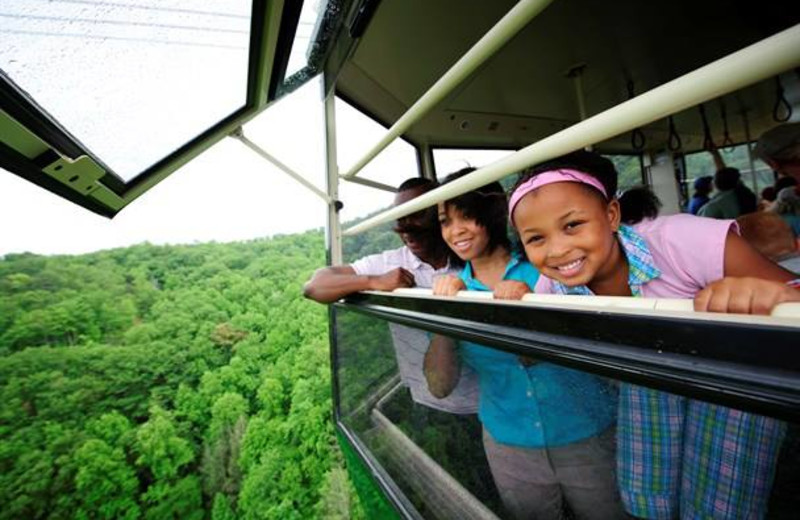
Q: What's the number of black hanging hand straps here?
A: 5